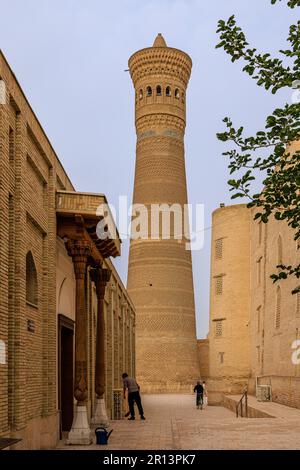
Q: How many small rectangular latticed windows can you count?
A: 3